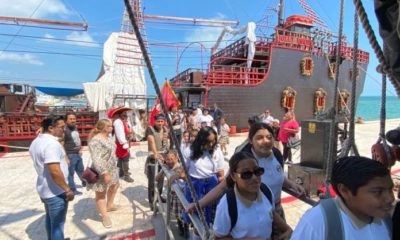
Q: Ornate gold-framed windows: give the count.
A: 6